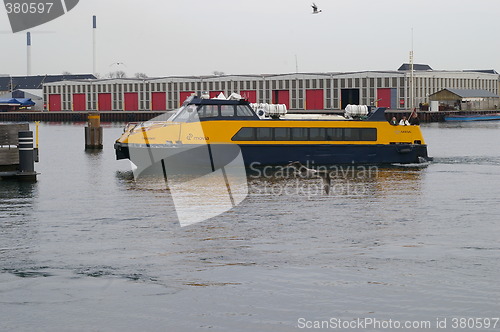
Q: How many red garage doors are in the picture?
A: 11